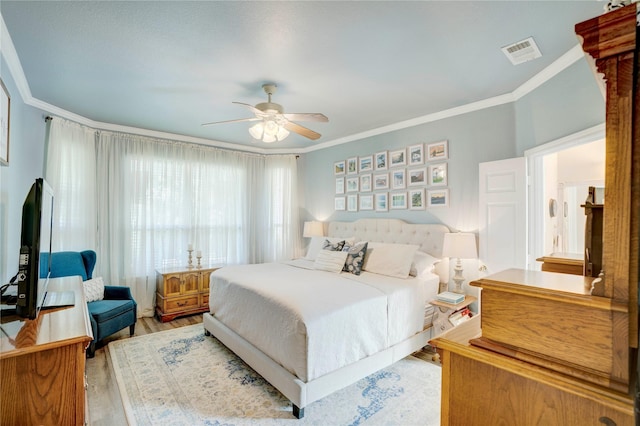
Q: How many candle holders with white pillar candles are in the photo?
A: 2